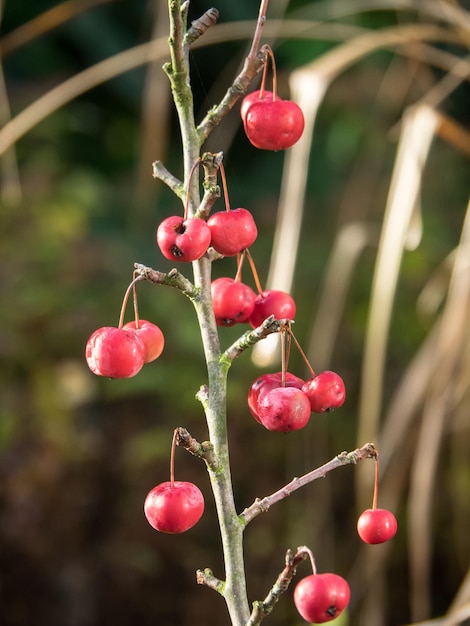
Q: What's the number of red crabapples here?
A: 14